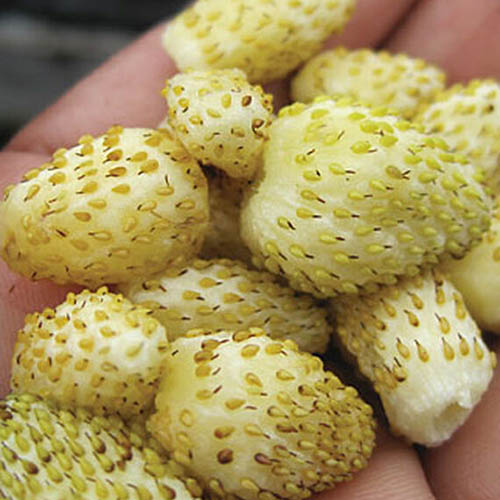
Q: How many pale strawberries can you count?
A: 12